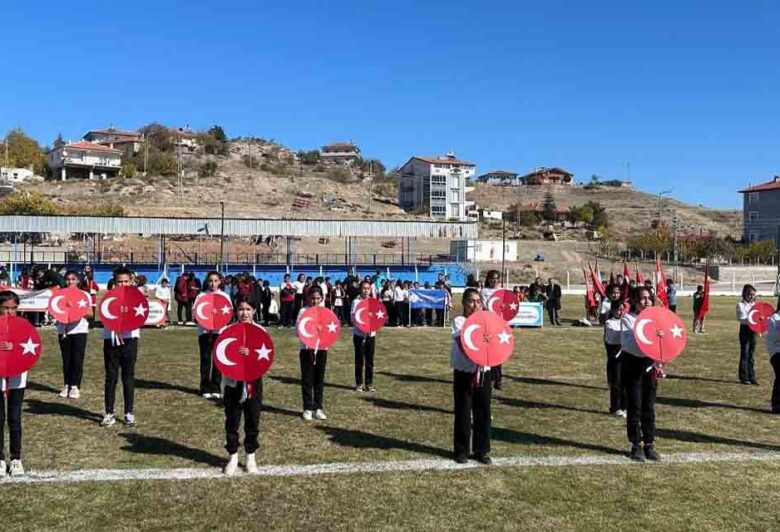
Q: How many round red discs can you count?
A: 11